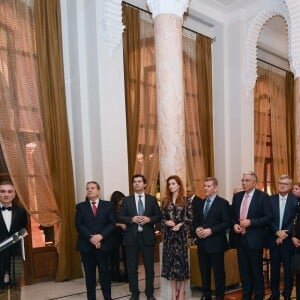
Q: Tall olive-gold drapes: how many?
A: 4